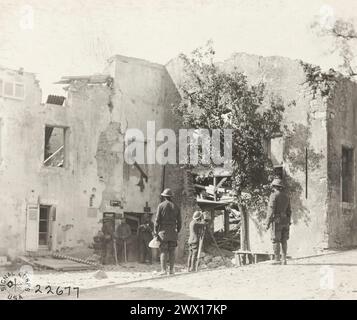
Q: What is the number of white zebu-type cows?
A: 0